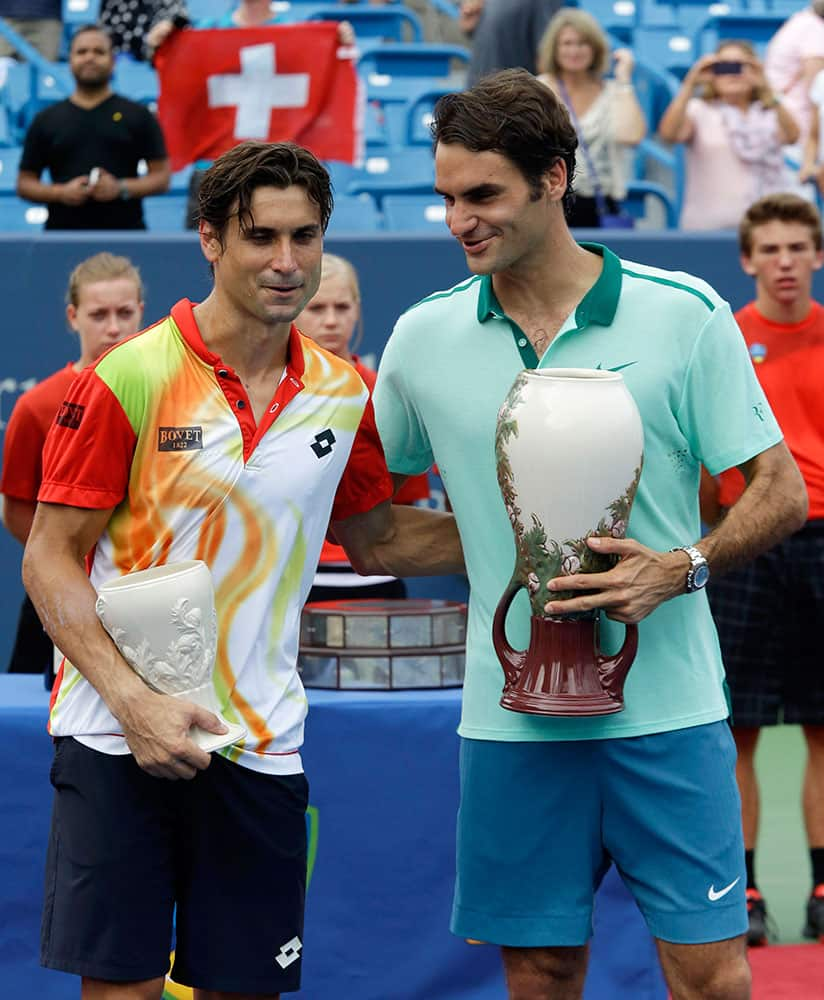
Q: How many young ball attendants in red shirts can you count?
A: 3